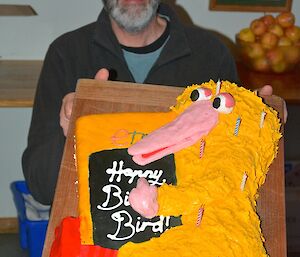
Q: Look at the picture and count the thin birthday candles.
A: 6